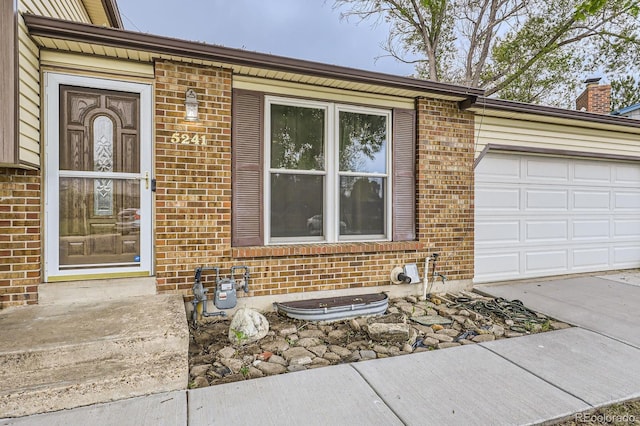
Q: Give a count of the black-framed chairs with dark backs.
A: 0